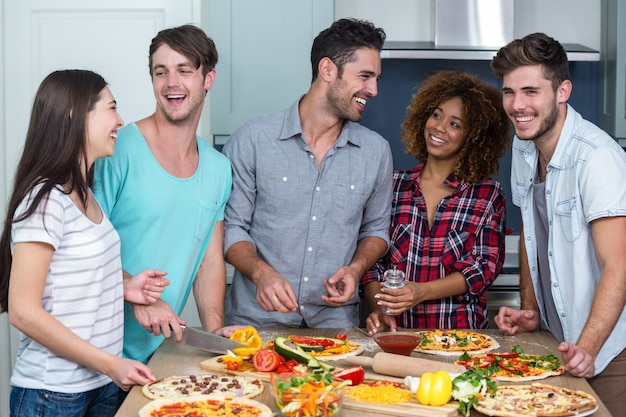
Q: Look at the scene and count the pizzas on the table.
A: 6